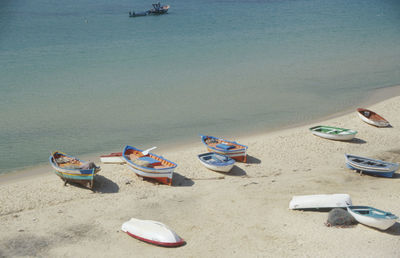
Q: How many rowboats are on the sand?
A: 11